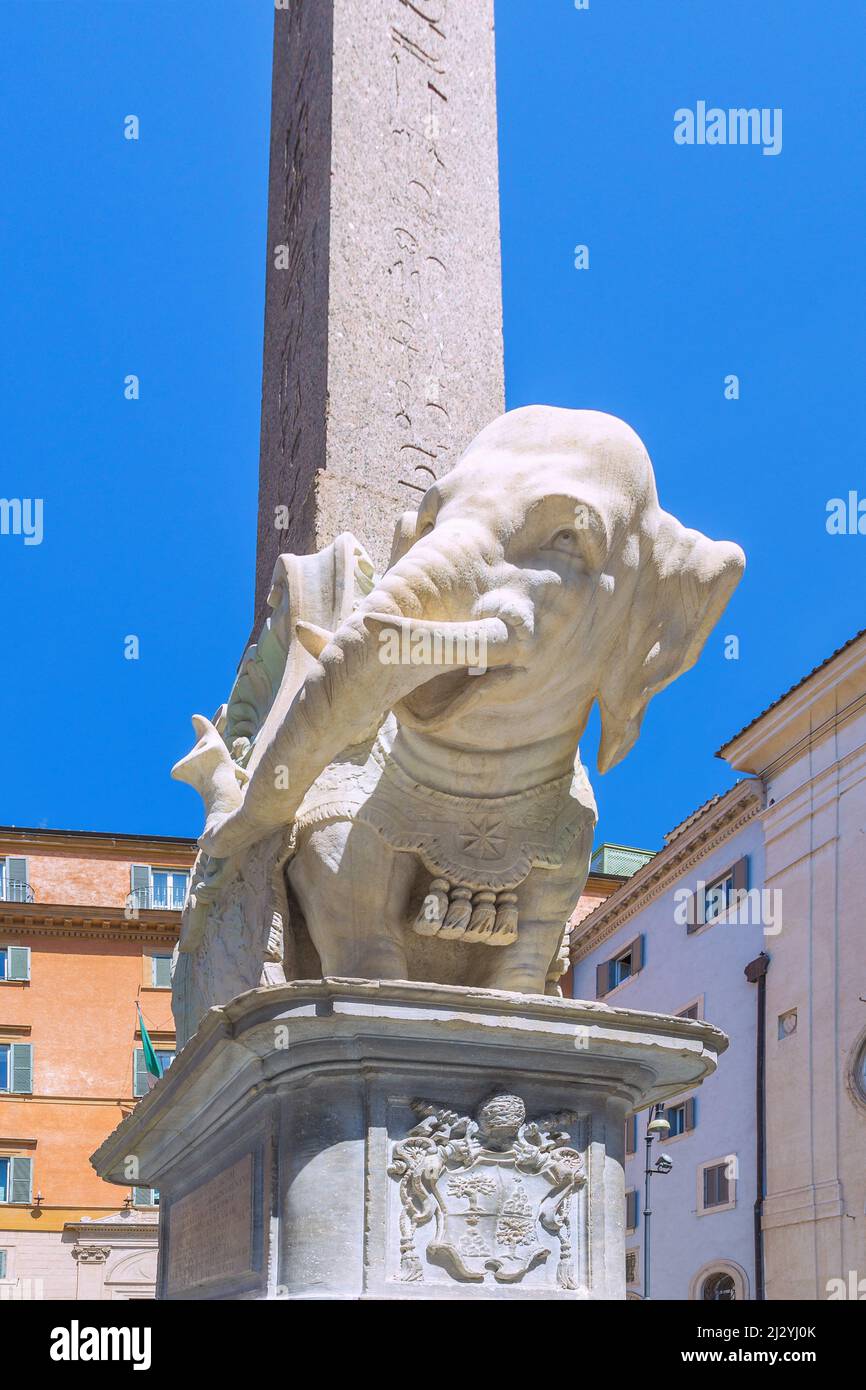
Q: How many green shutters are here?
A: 8